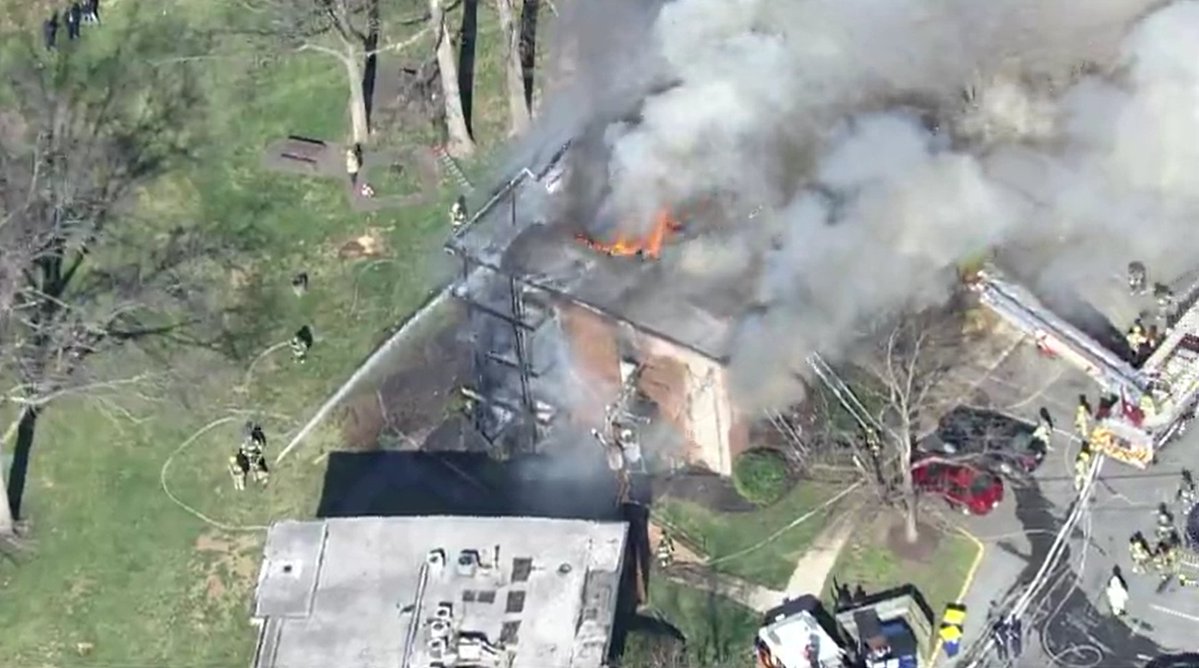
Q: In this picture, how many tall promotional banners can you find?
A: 0